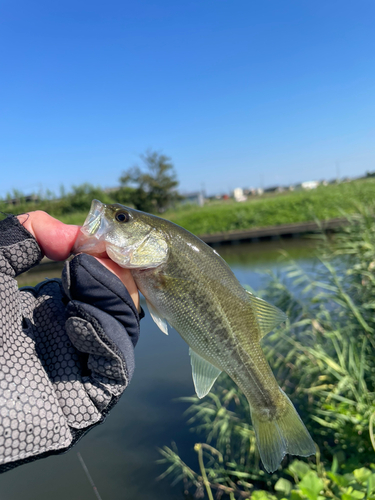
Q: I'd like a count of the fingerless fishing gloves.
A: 1